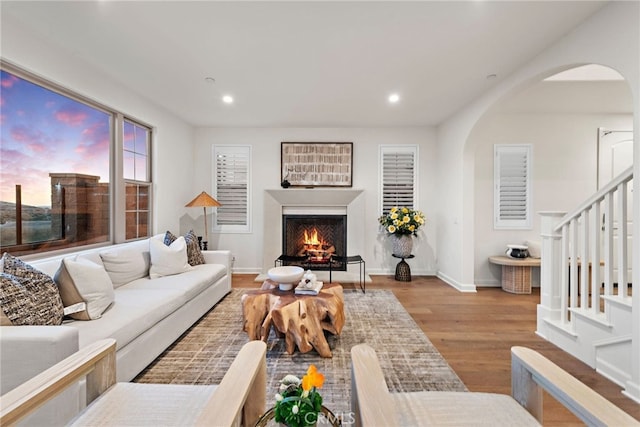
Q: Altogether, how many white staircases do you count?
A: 1